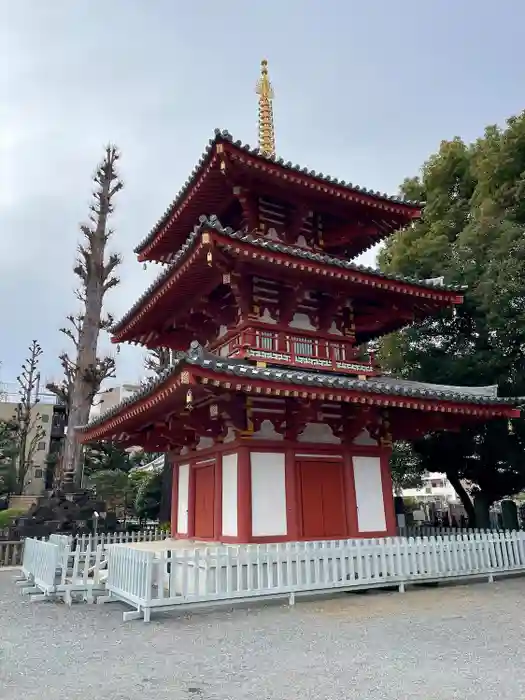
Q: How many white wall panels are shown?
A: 4